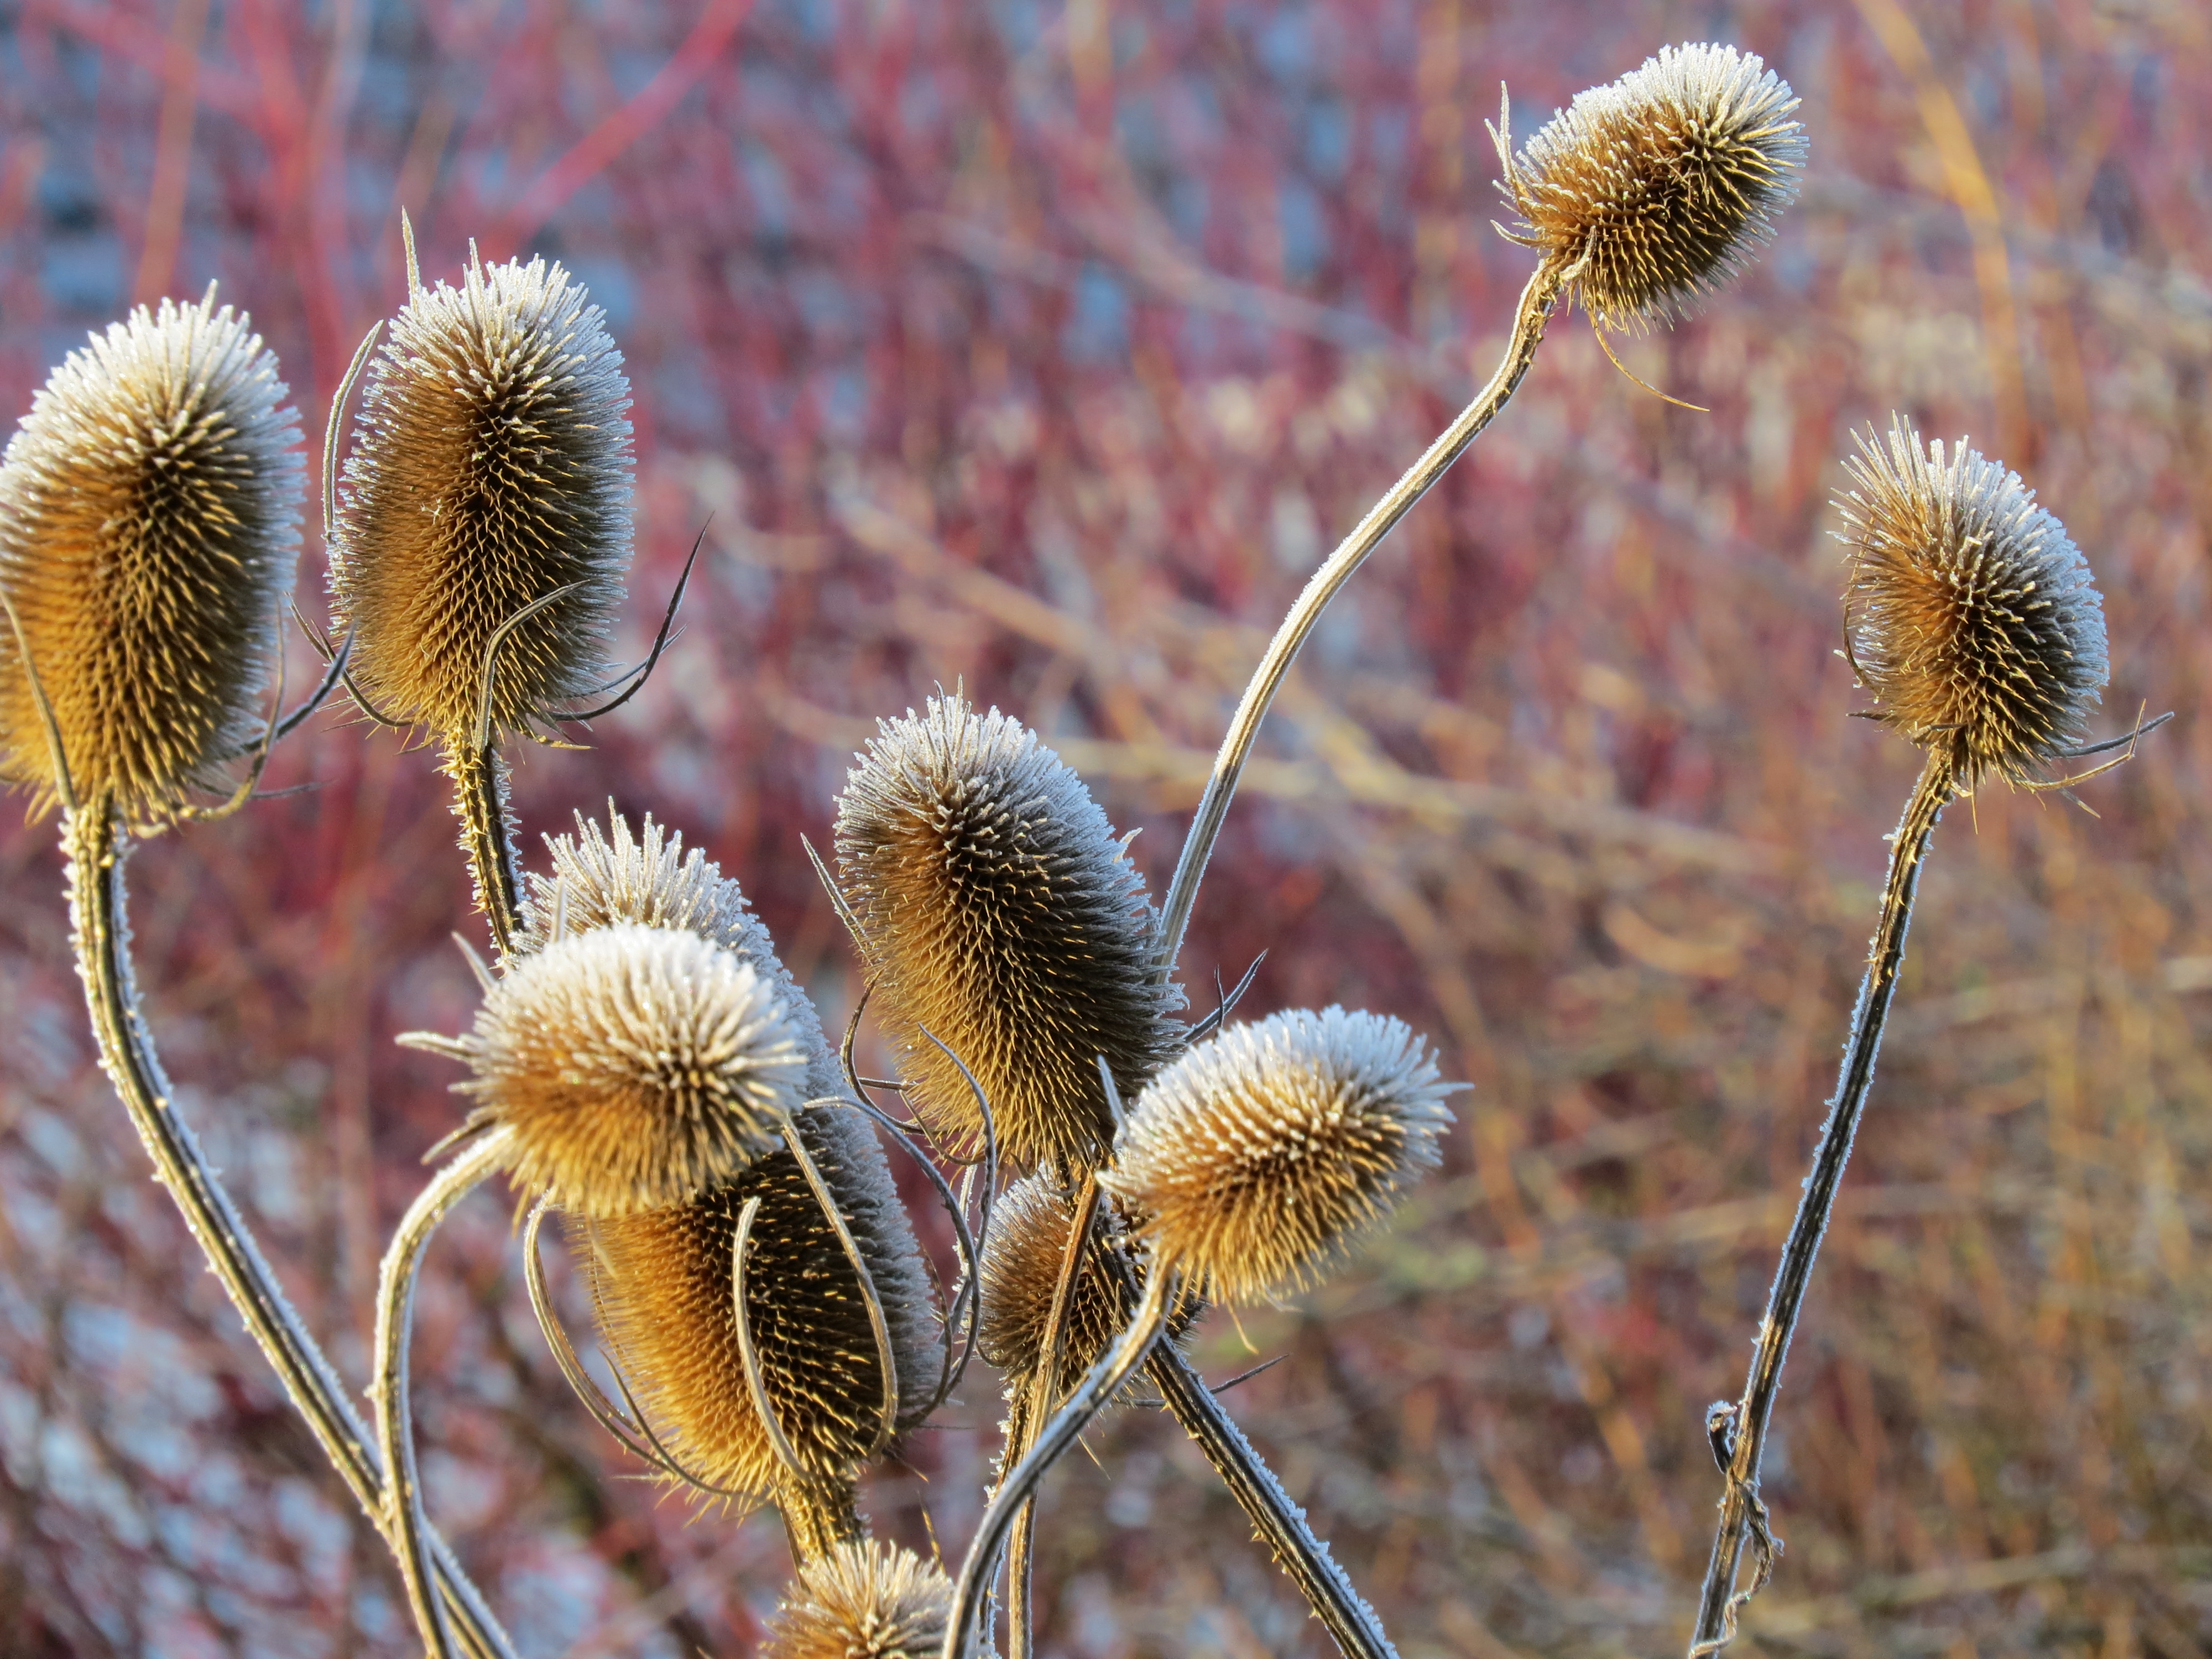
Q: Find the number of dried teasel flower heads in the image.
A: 10